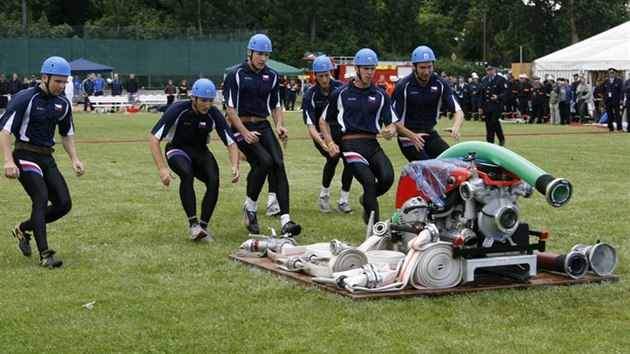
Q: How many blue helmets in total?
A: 6